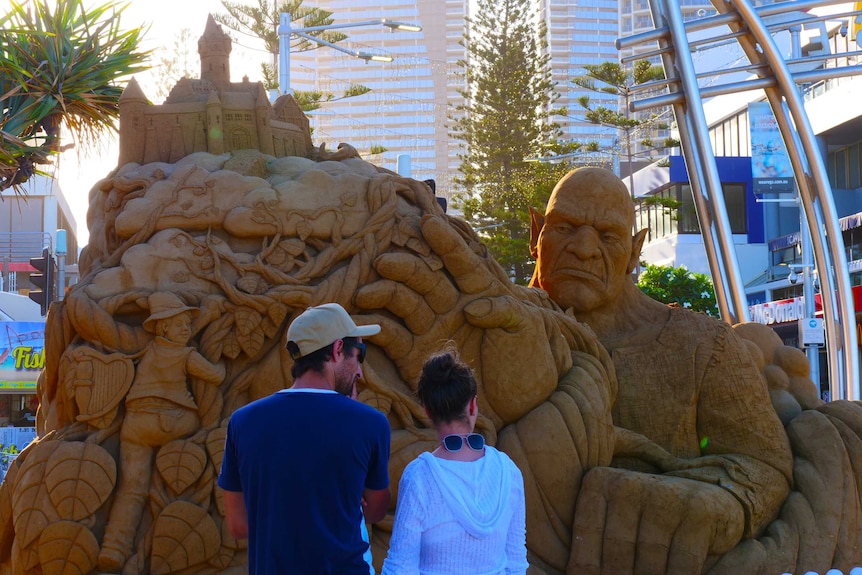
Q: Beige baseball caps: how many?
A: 1